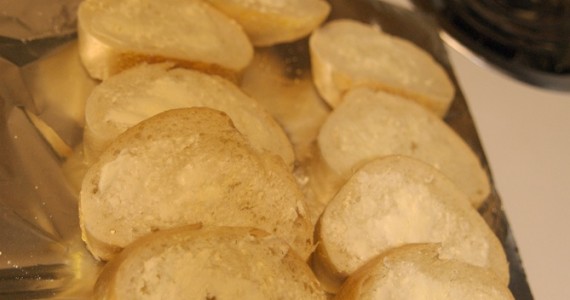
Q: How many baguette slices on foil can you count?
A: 9